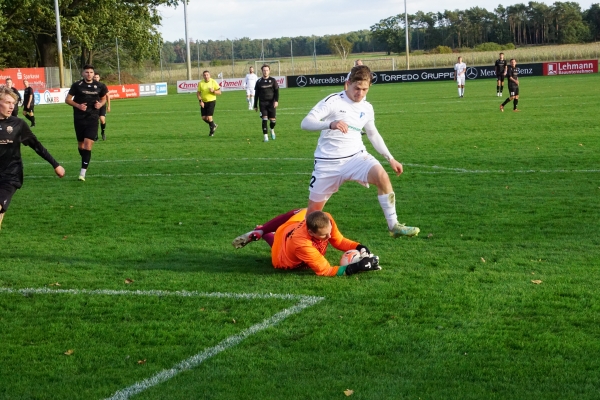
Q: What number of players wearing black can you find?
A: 8